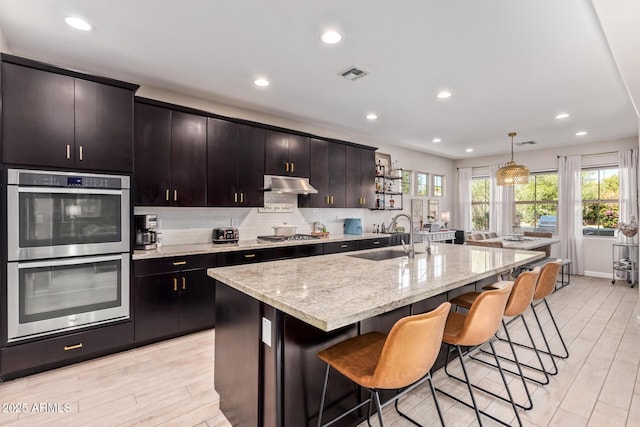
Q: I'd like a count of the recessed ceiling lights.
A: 9